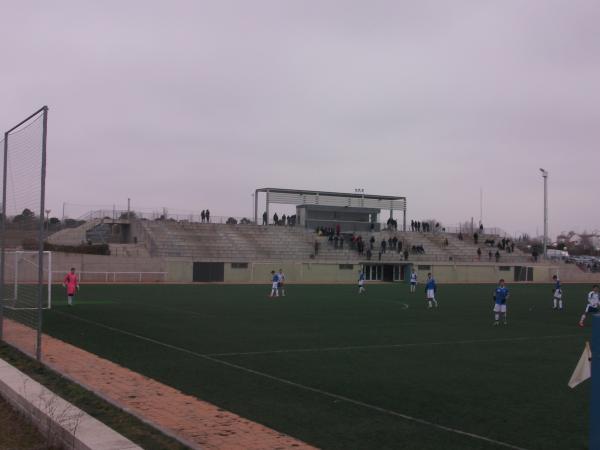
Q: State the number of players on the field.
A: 9